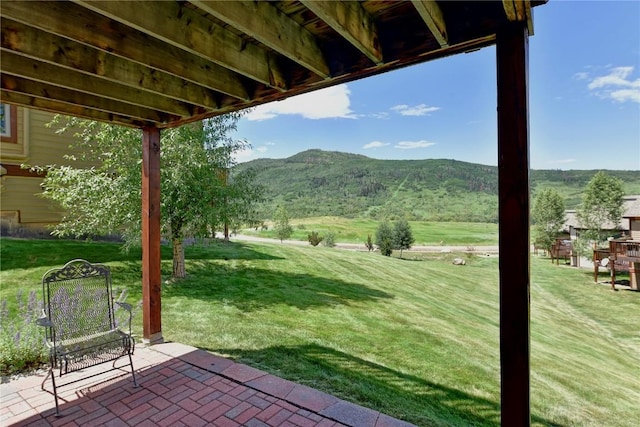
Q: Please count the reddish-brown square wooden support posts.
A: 2